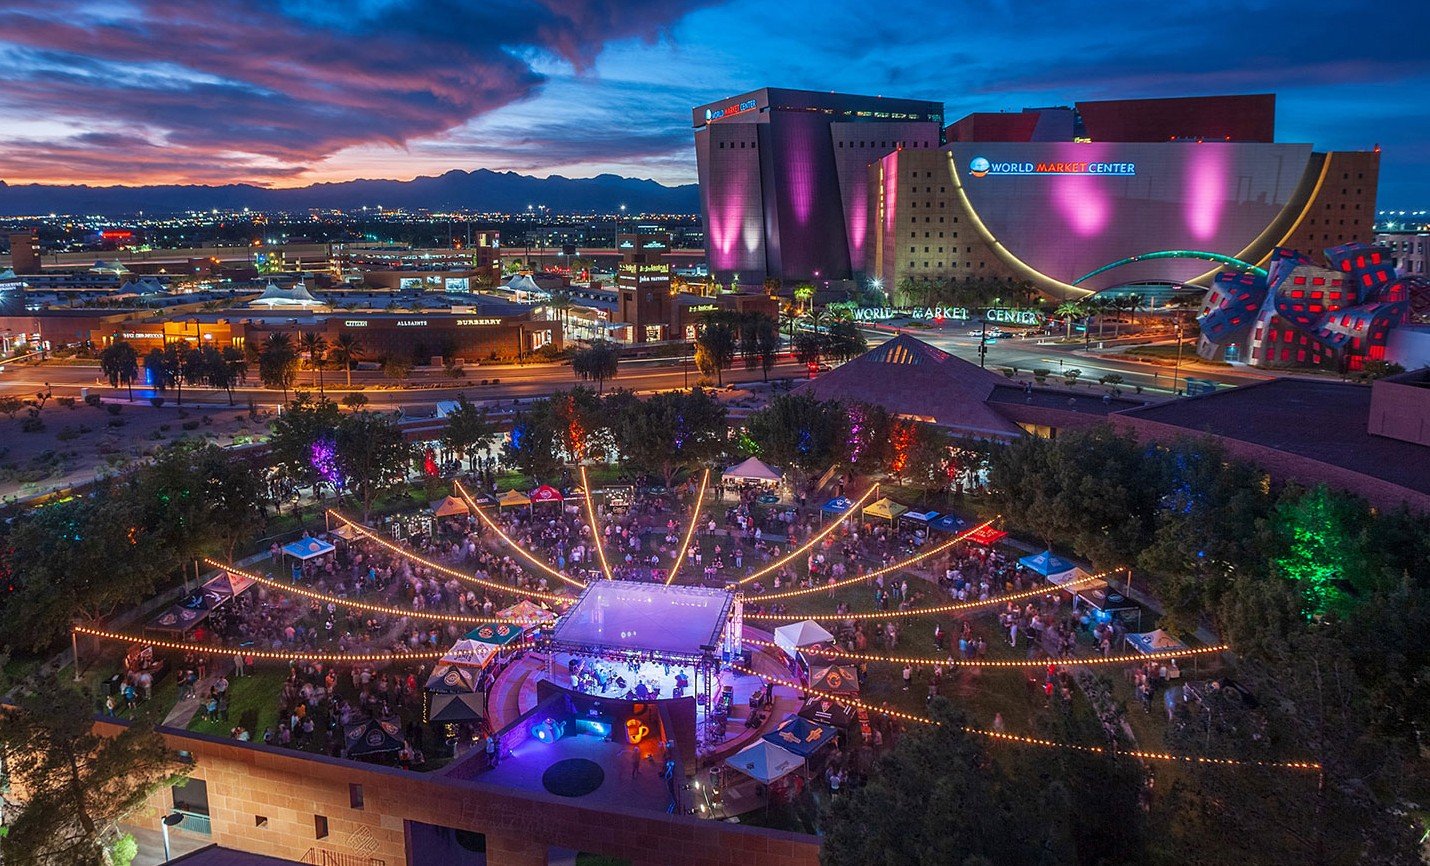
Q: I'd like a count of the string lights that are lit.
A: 11